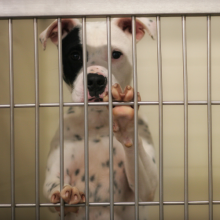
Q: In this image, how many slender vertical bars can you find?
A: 9